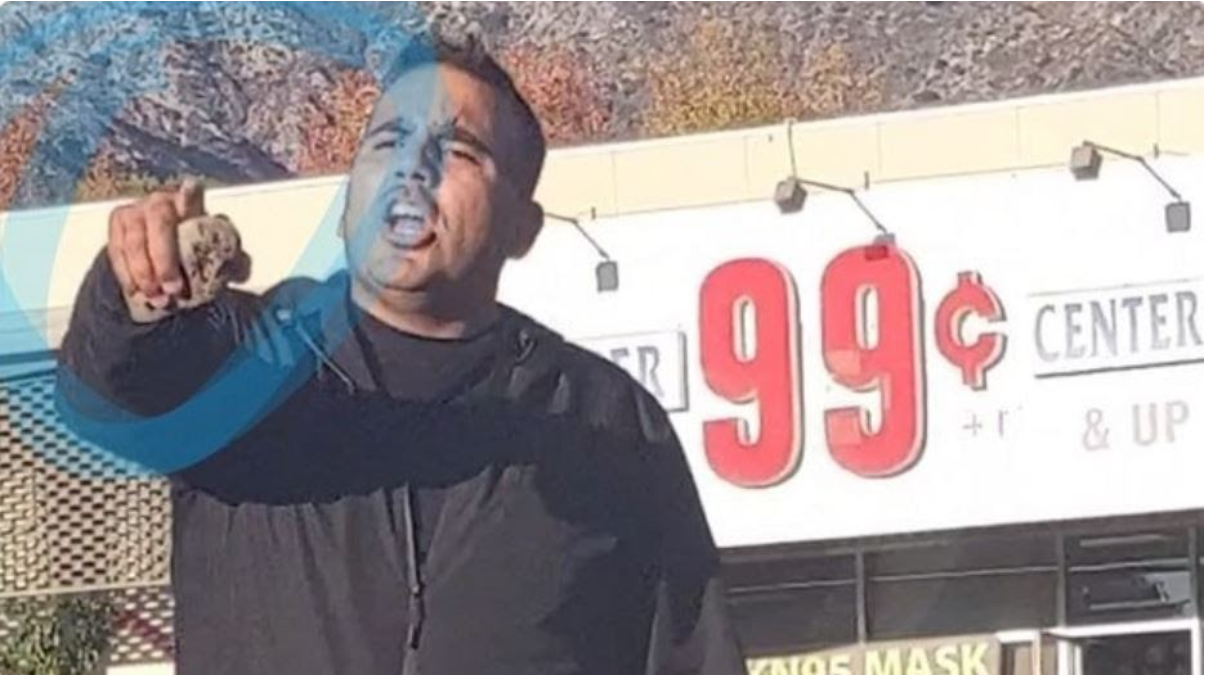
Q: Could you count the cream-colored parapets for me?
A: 1